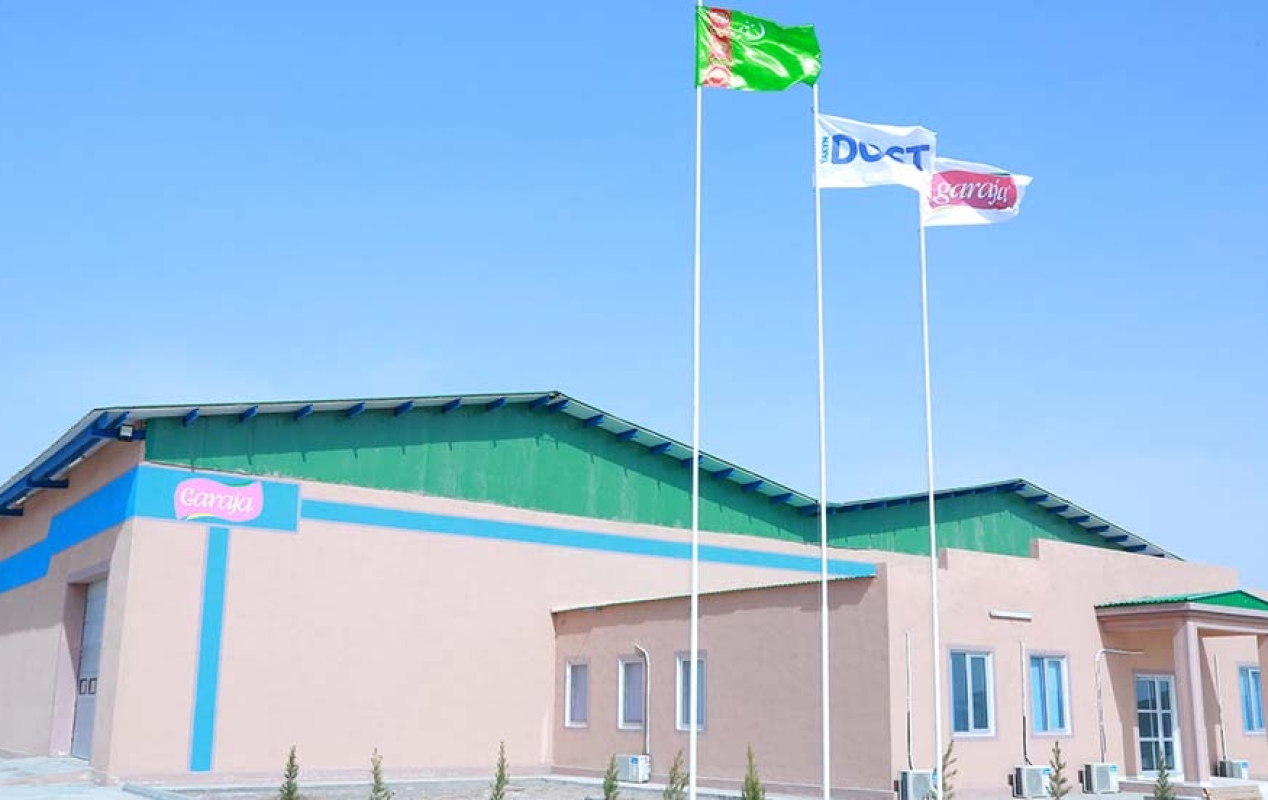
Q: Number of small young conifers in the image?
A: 9